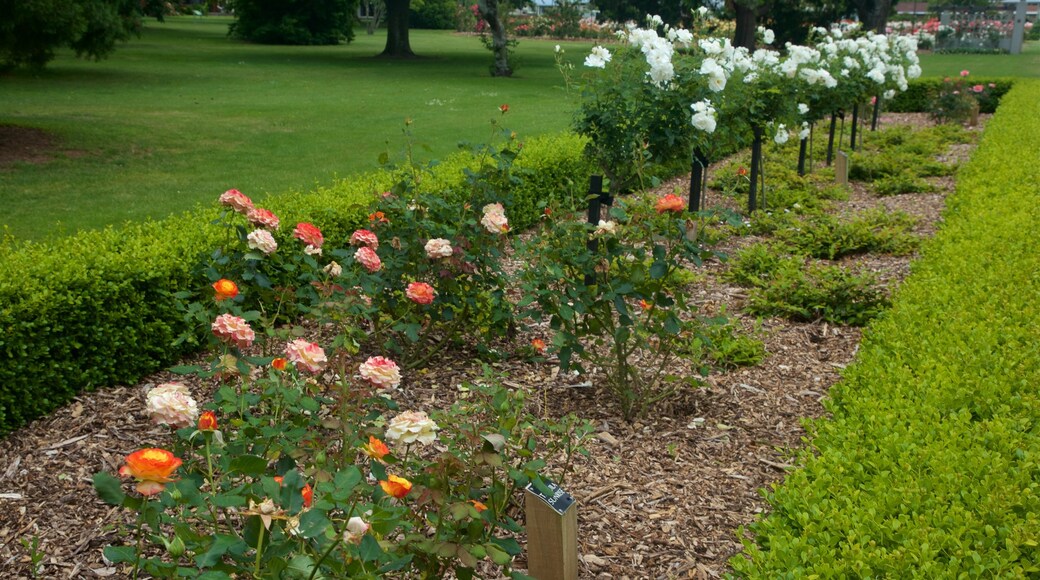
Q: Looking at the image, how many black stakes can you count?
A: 7